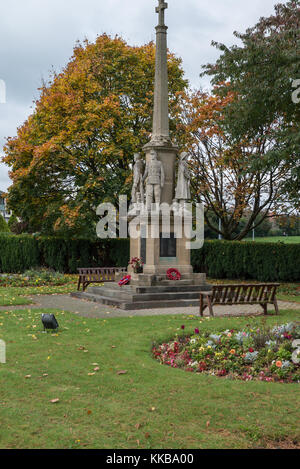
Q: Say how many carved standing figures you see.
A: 3